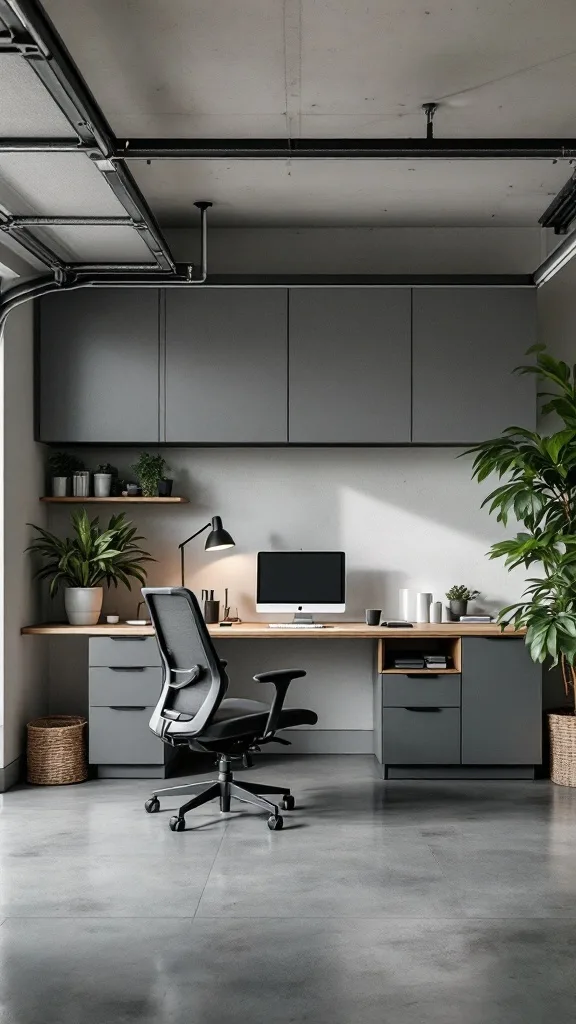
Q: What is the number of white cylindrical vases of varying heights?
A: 3